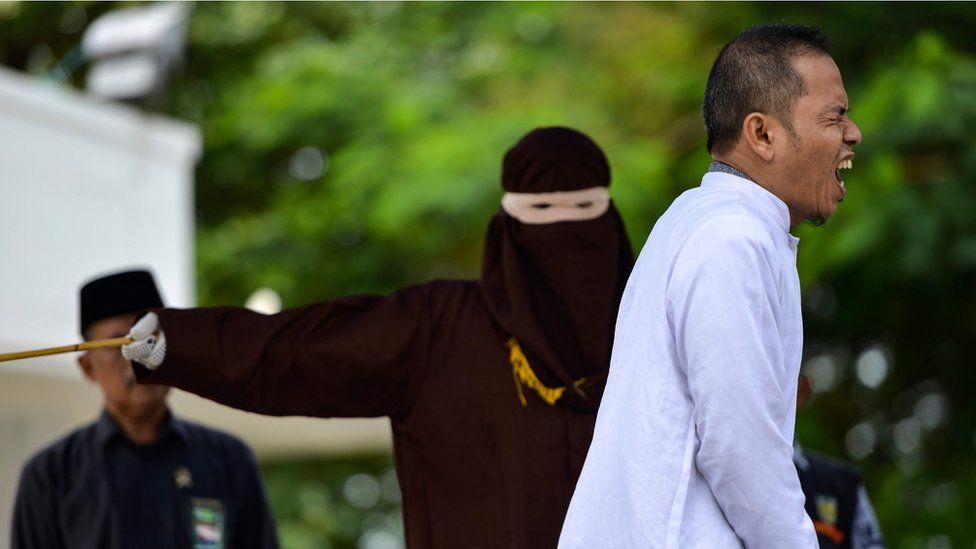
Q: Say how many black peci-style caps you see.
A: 1